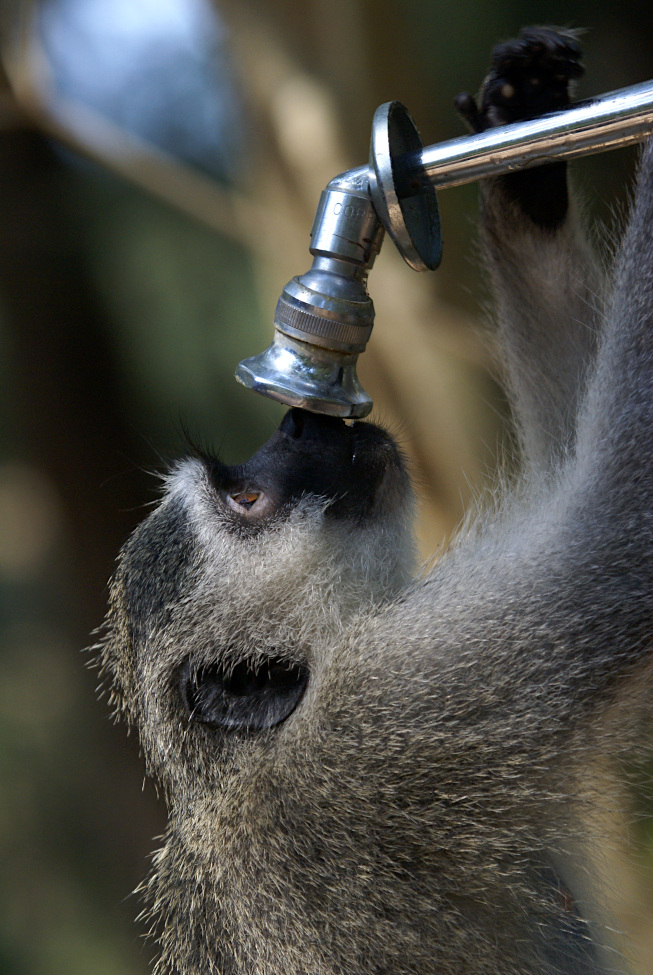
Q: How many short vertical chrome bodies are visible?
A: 1